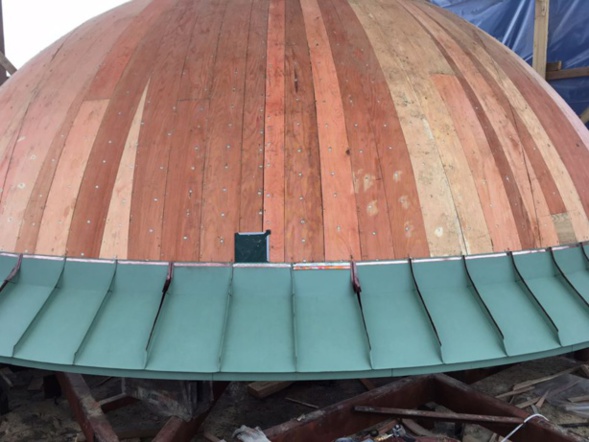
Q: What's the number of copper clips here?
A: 3